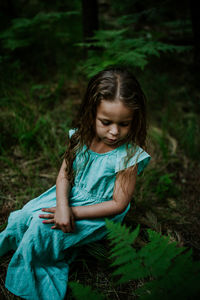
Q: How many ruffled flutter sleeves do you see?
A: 2